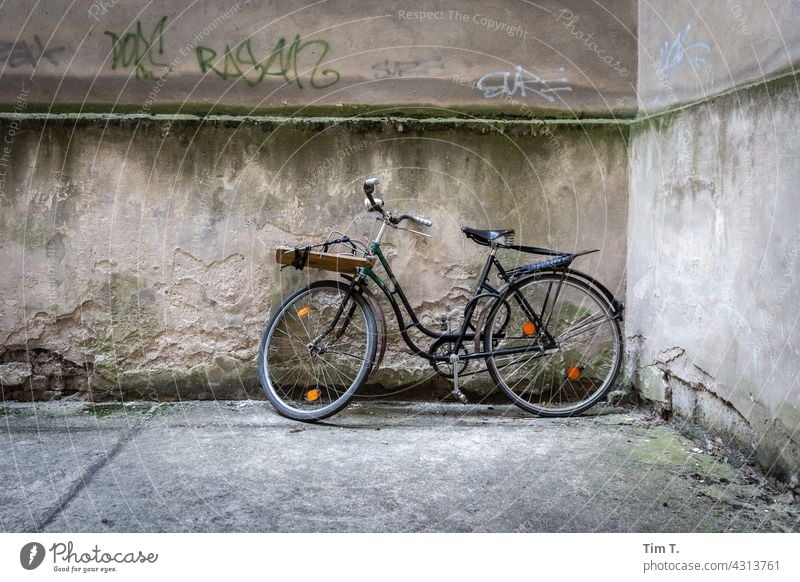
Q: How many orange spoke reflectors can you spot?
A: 4